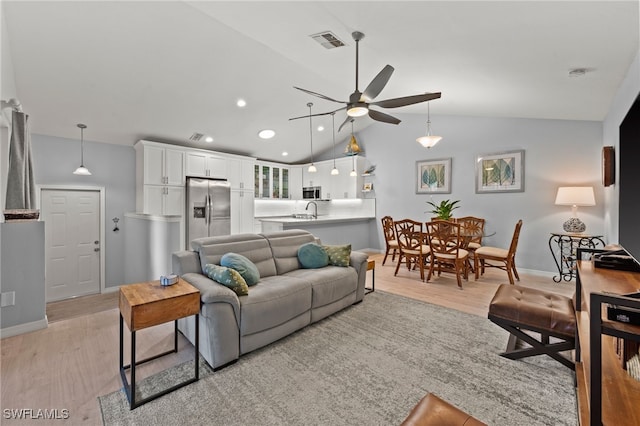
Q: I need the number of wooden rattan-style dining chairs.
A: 6